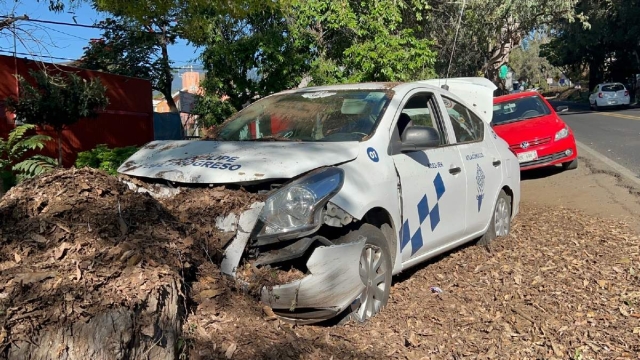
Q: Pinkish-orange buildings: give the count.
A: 1